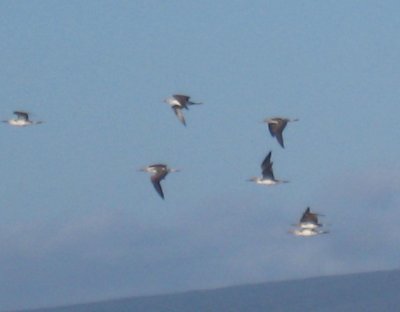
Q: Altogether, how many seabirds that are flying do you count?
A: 7